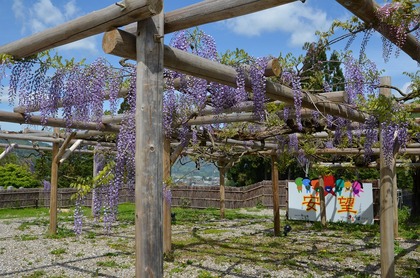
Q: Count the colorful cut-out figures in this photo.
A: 7